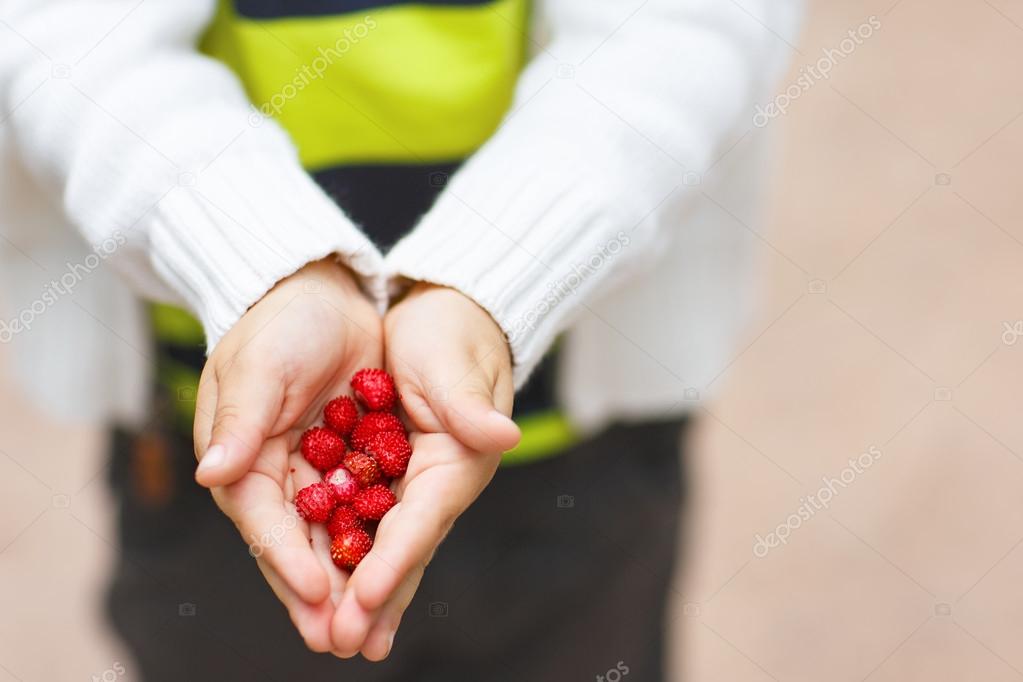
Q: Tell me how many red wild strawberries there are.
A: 11